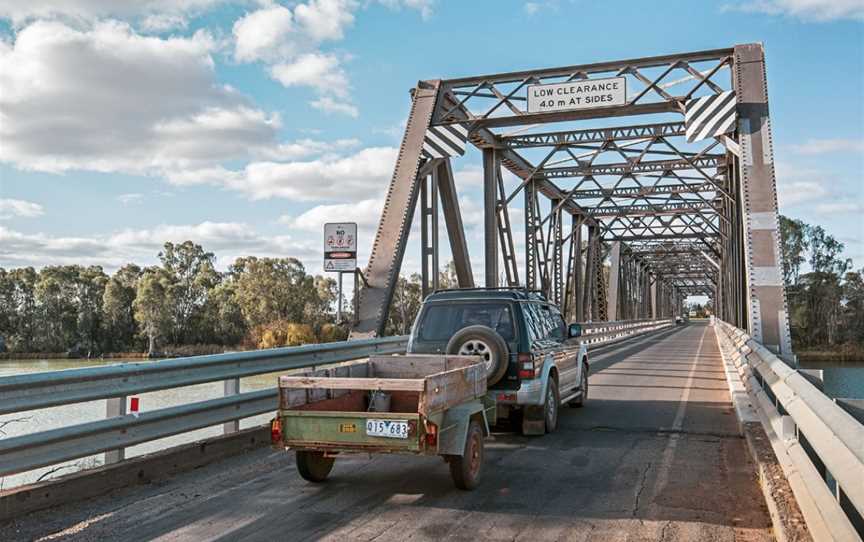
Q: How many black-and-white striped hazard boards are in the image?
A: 2